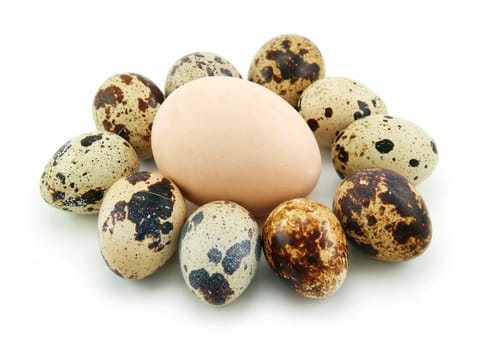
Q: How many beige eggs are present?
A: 1